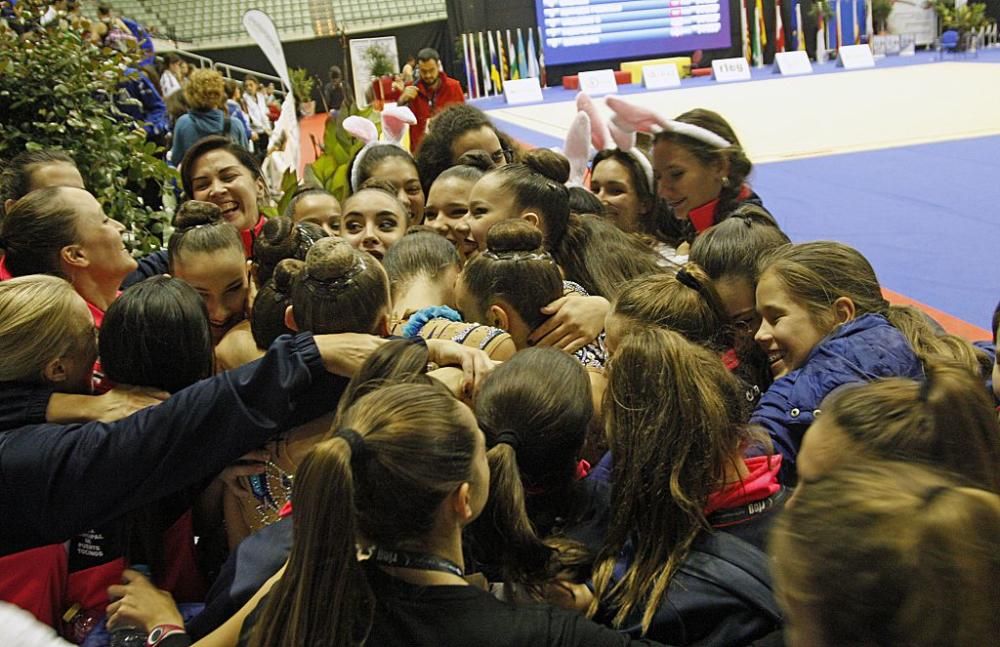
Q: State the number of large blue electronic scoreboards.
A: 1